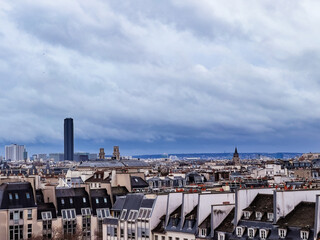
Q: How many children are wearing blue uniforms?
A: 0